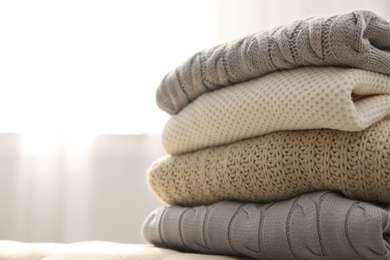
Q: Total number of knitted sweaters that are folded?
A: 4